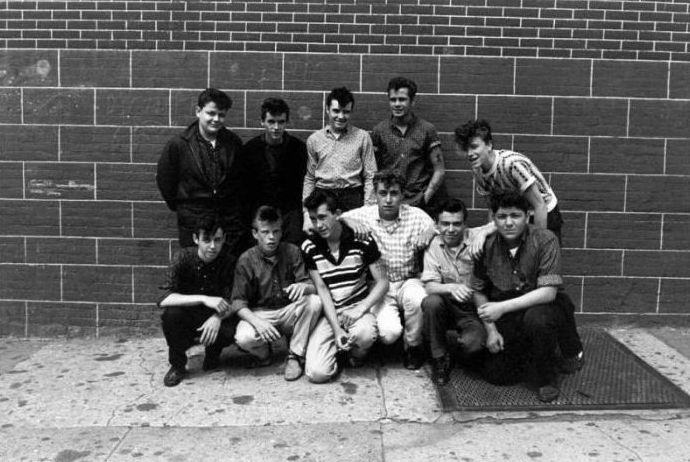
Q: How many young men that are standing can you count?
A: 5